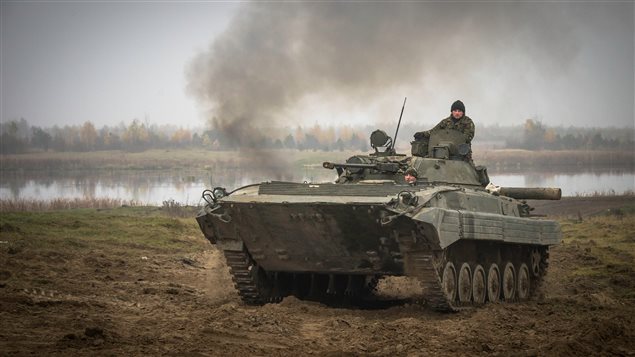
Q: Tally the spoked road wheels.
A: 6